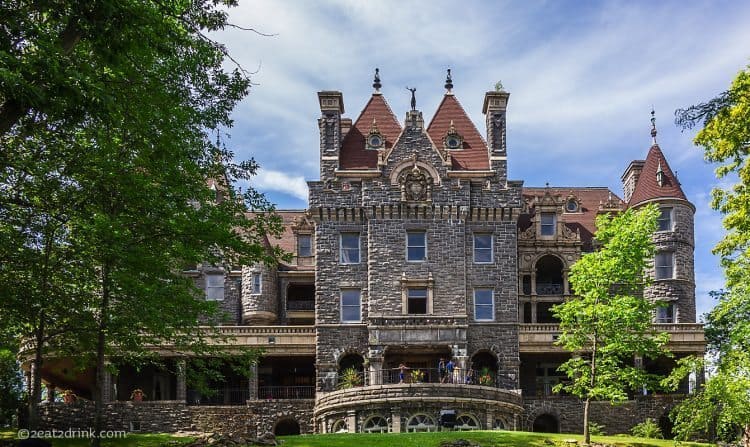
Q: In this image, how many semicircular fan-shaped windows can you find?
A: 5